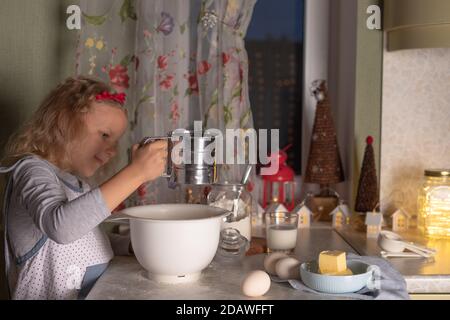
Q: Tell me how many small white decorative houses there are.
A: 6